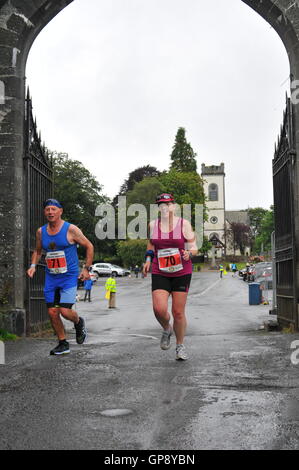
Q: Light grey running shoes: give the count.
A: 2